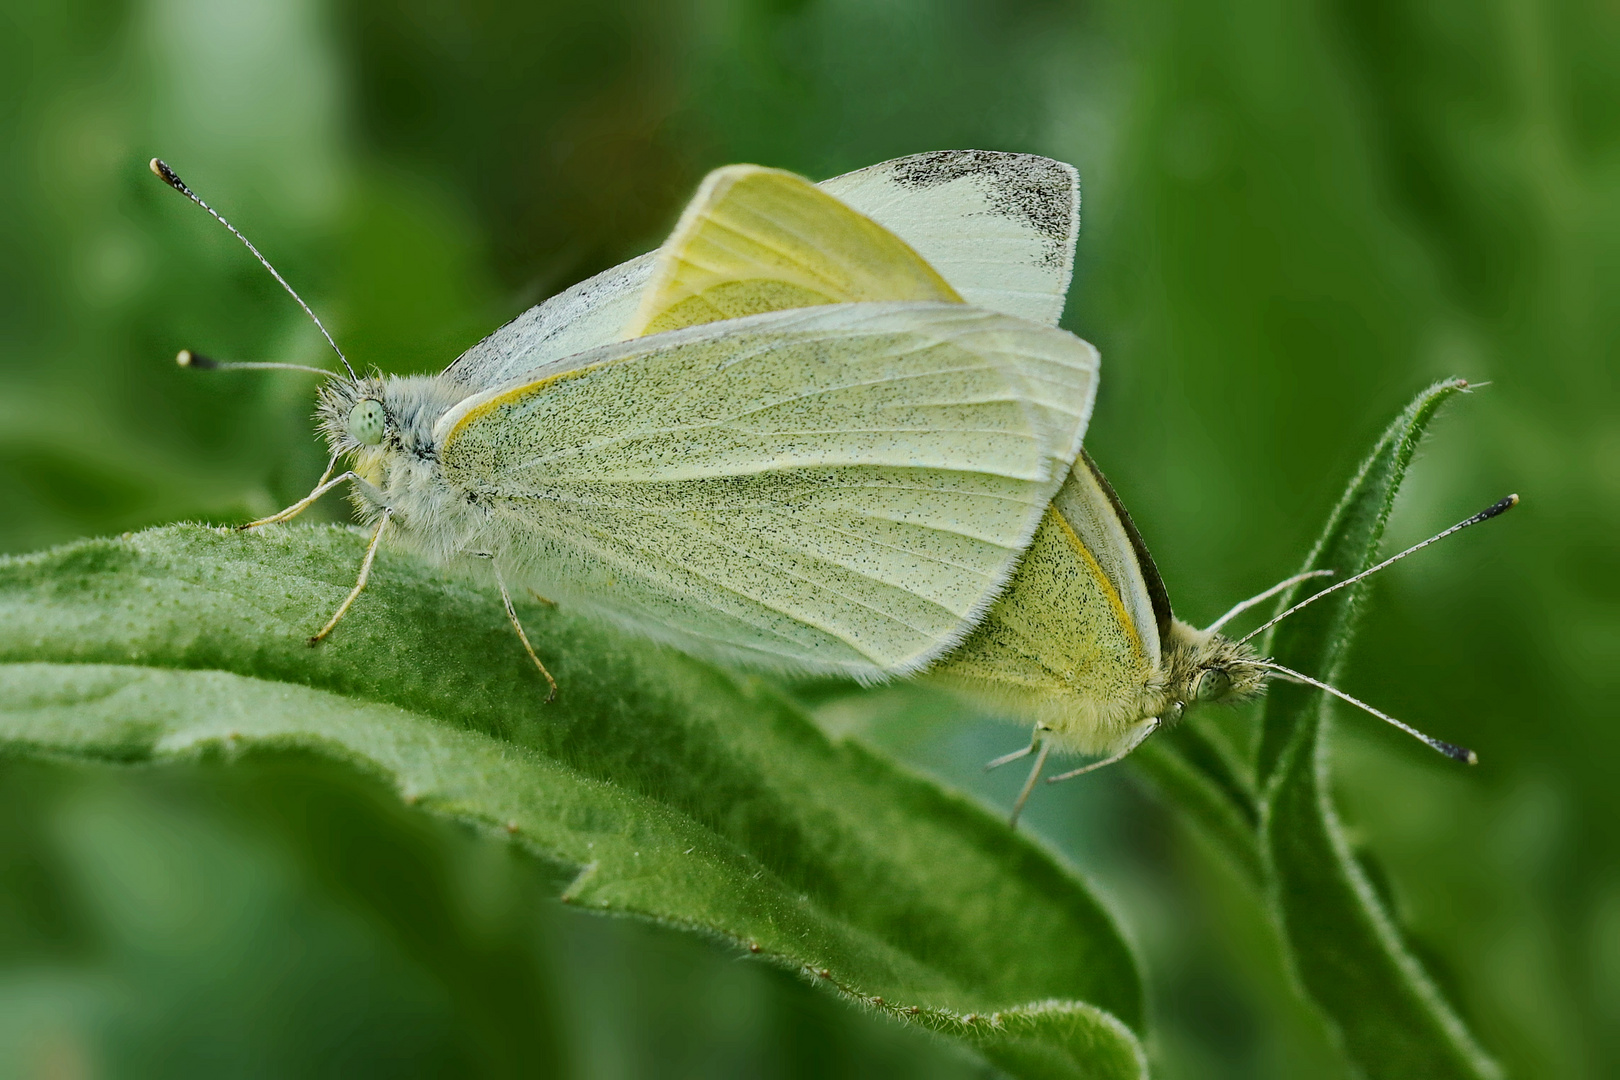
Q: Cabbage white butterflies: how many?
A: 2